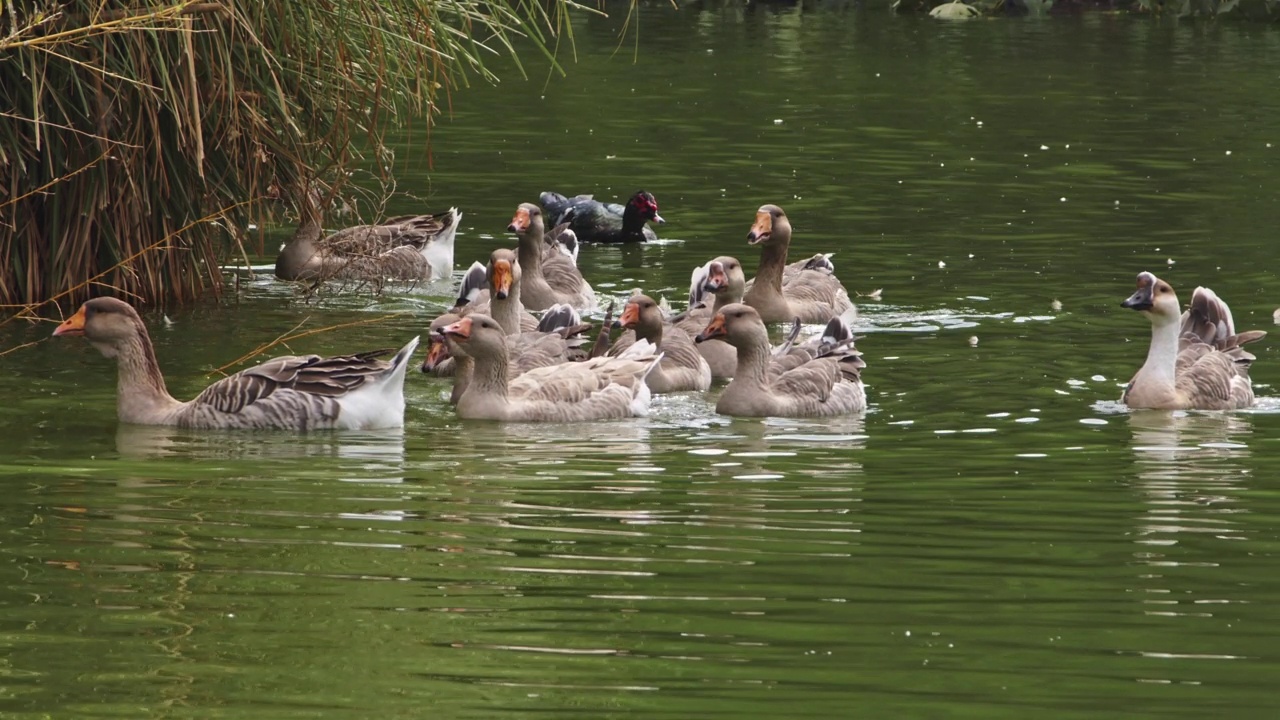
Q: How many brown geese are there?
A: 11